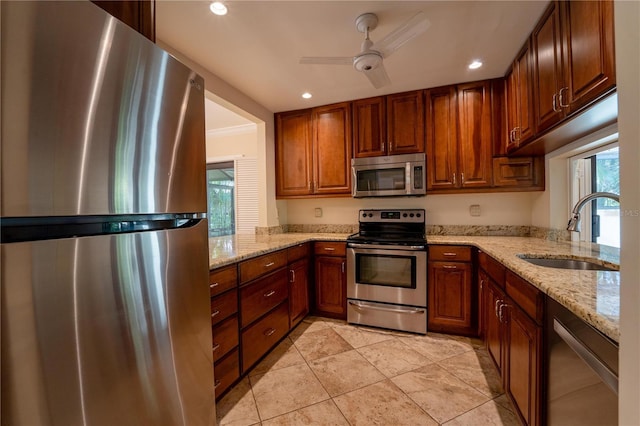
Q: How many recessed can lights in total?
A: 3